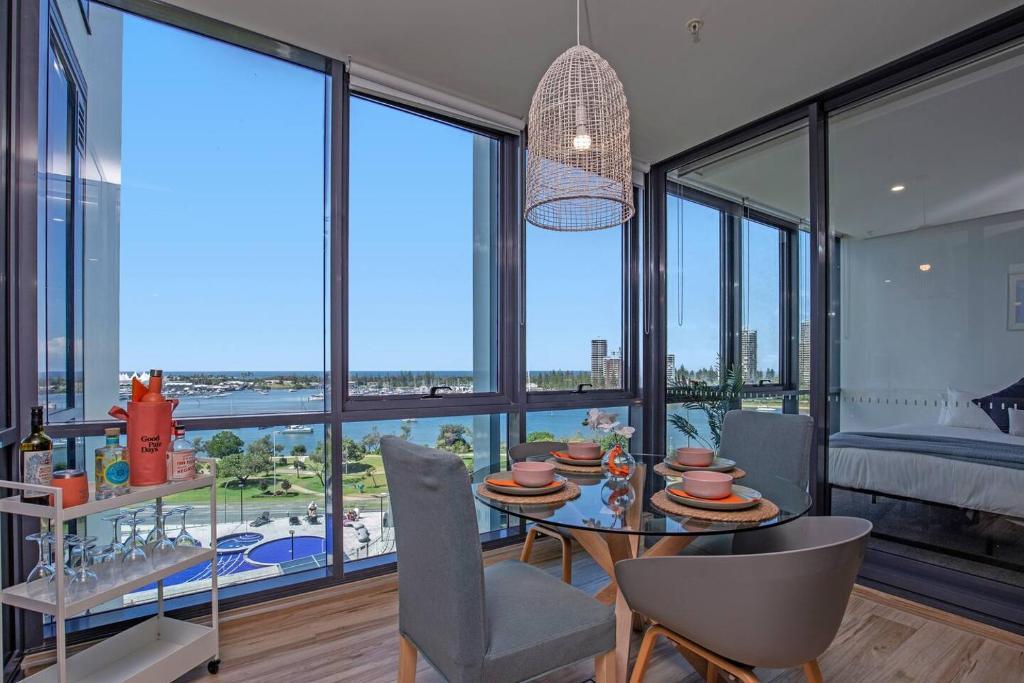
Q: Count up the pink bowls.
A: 4